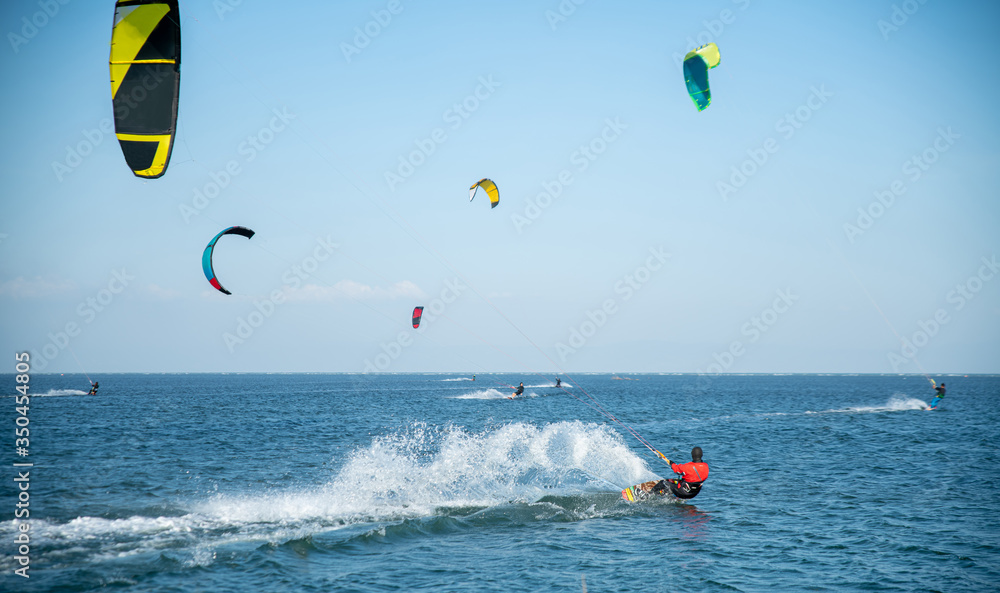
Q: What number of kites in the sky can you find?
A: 5